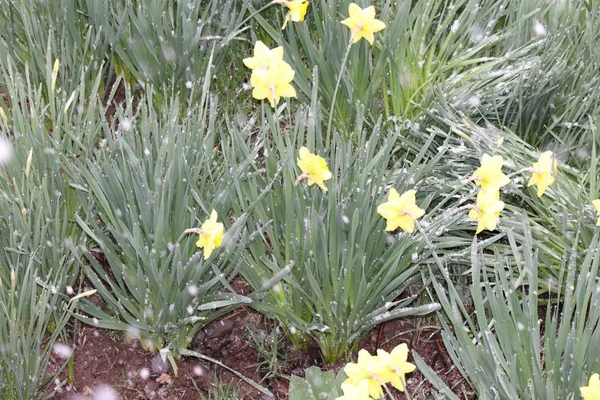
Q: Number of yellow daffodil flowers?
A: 15